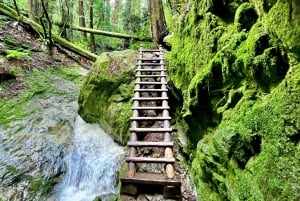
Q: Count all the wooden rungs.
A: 13